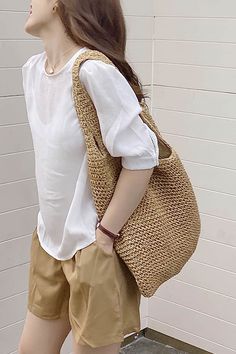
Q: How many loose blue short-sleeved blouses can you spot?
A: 0